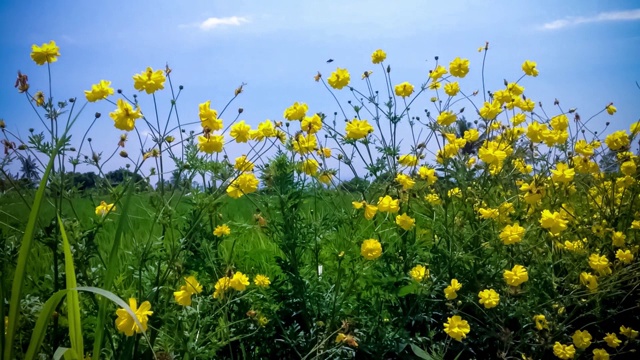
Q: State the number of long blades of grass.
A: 4